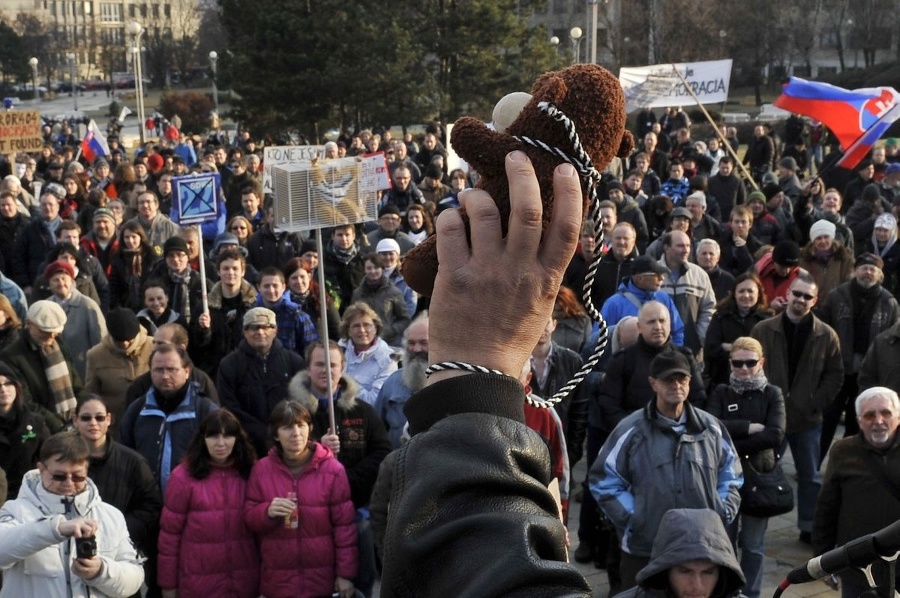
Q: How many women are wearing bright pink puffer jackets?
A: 2